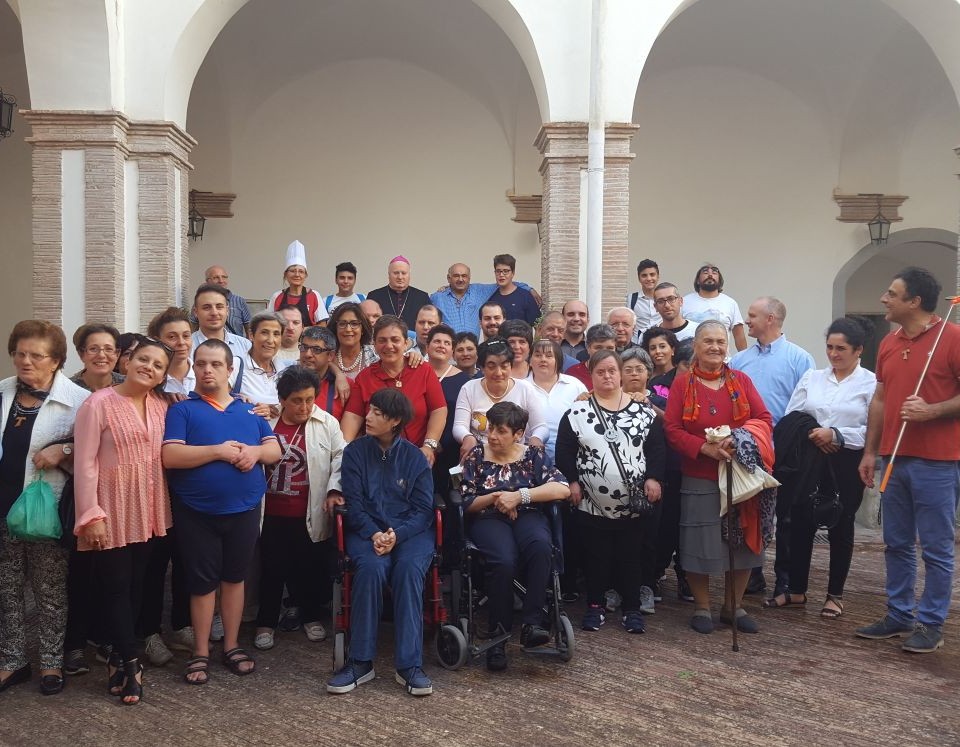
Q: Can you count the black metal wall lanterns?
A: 3